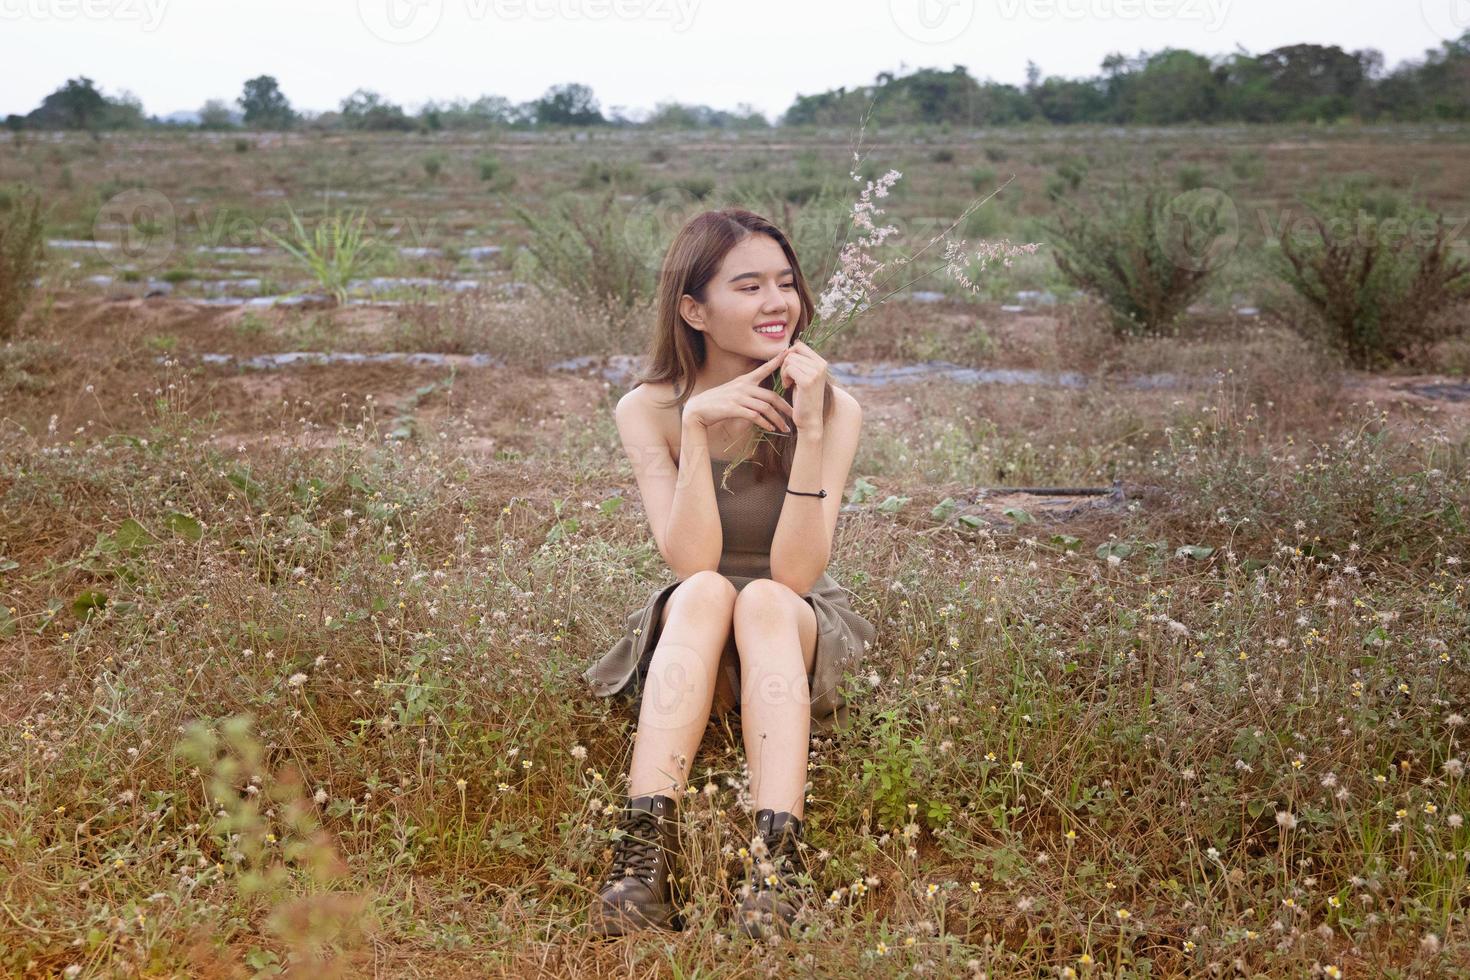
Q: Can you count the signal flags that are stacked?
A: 0